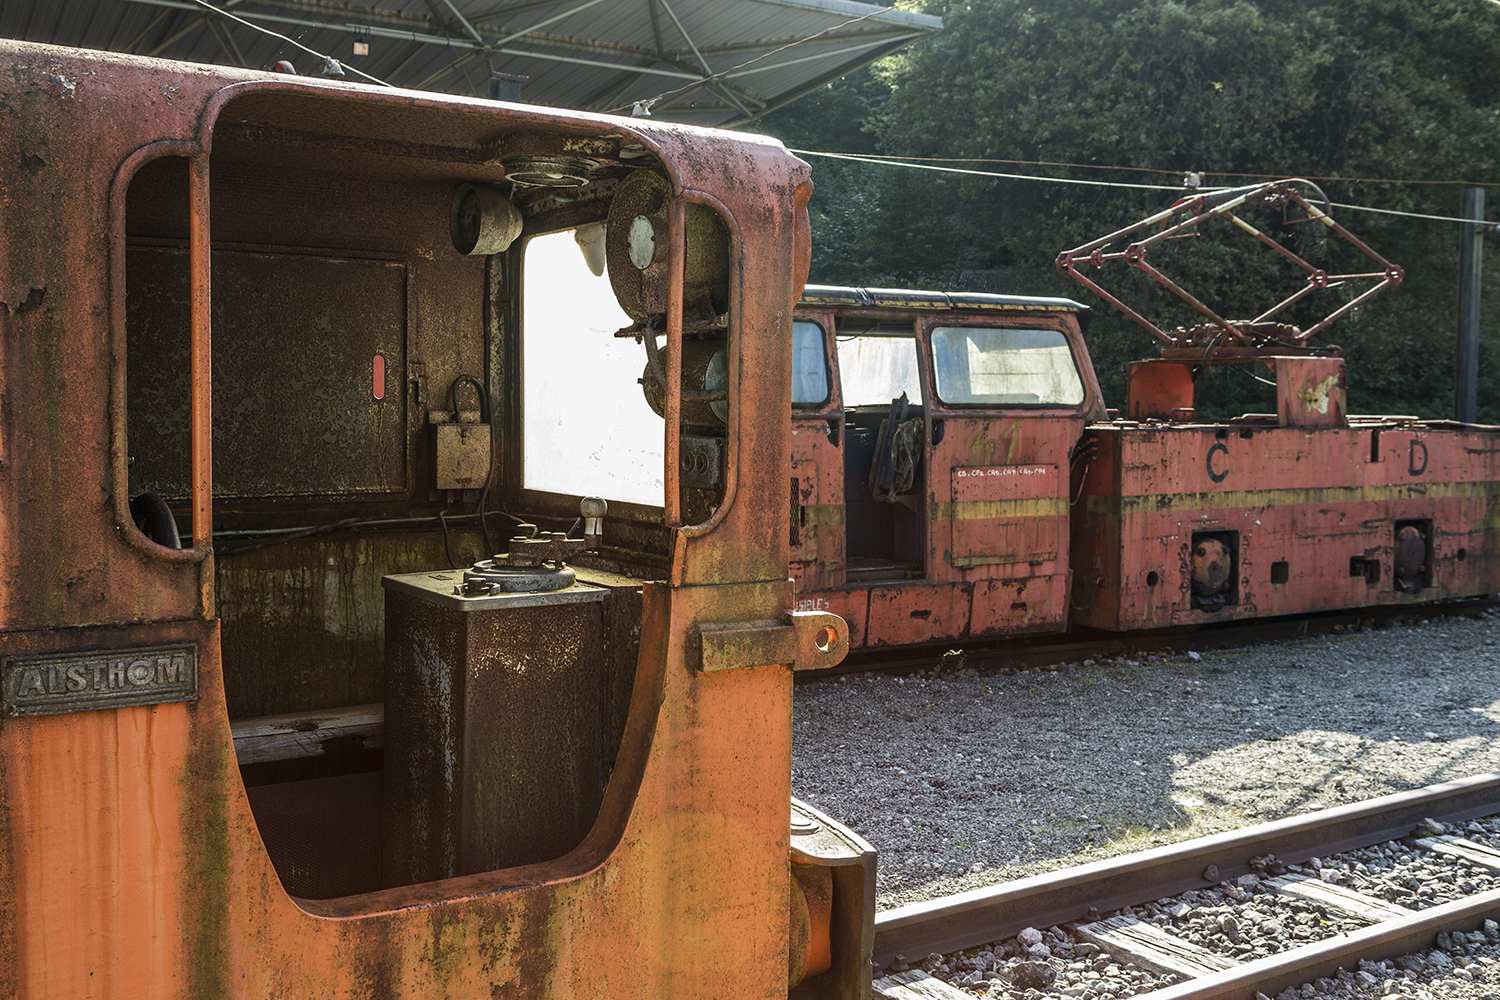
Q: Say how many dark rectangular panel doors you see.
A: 1